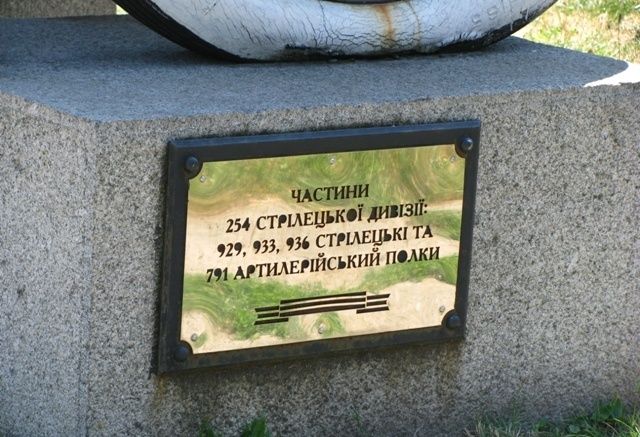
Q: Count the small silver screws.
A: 6